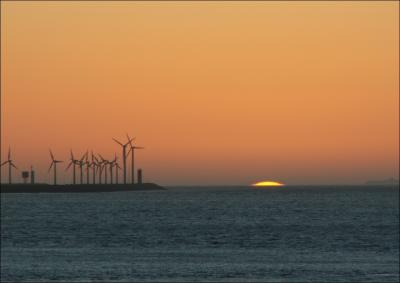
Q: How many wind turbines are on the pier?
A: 12